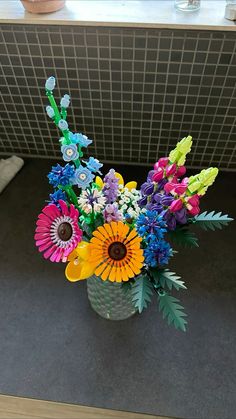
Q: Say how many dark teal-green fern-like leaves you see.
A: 5